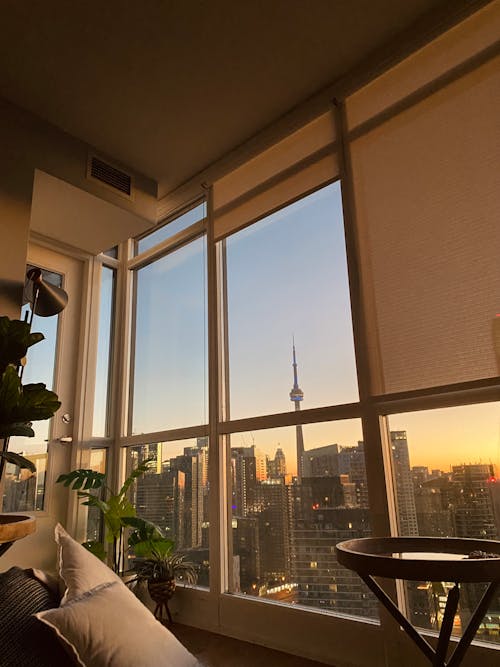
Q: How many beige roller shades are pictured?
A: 2